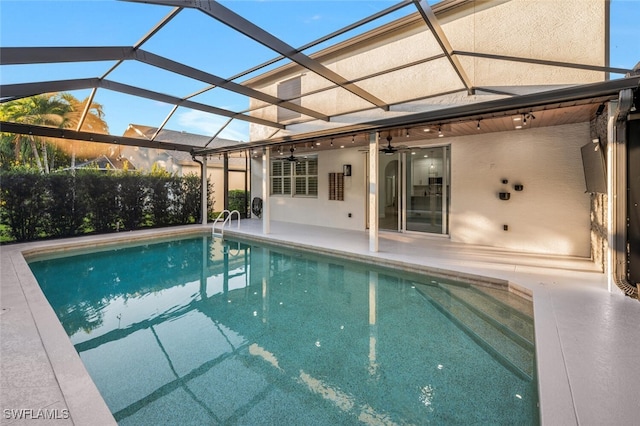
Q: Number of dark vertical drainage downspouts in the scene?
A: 2